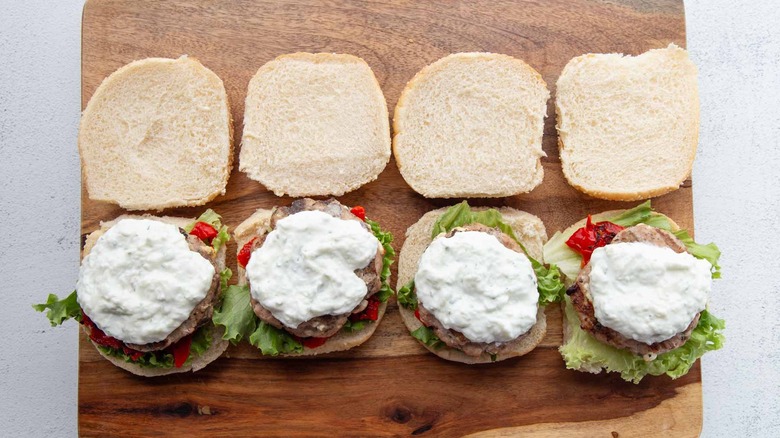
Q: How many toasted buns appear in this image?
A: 0